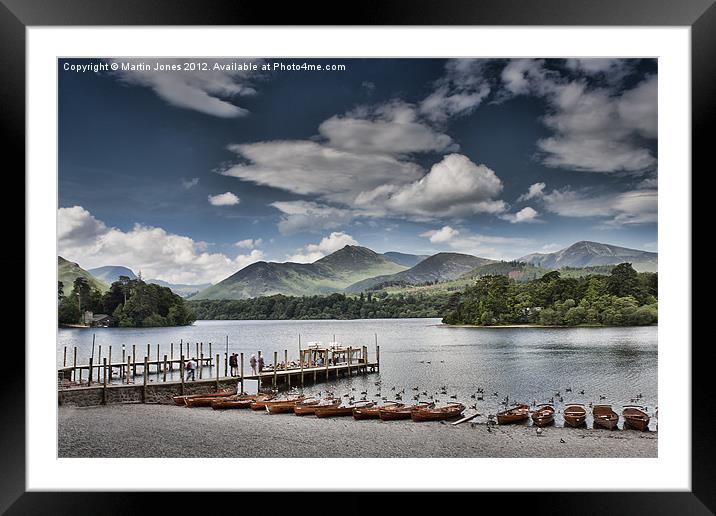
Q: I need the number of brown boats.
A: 15